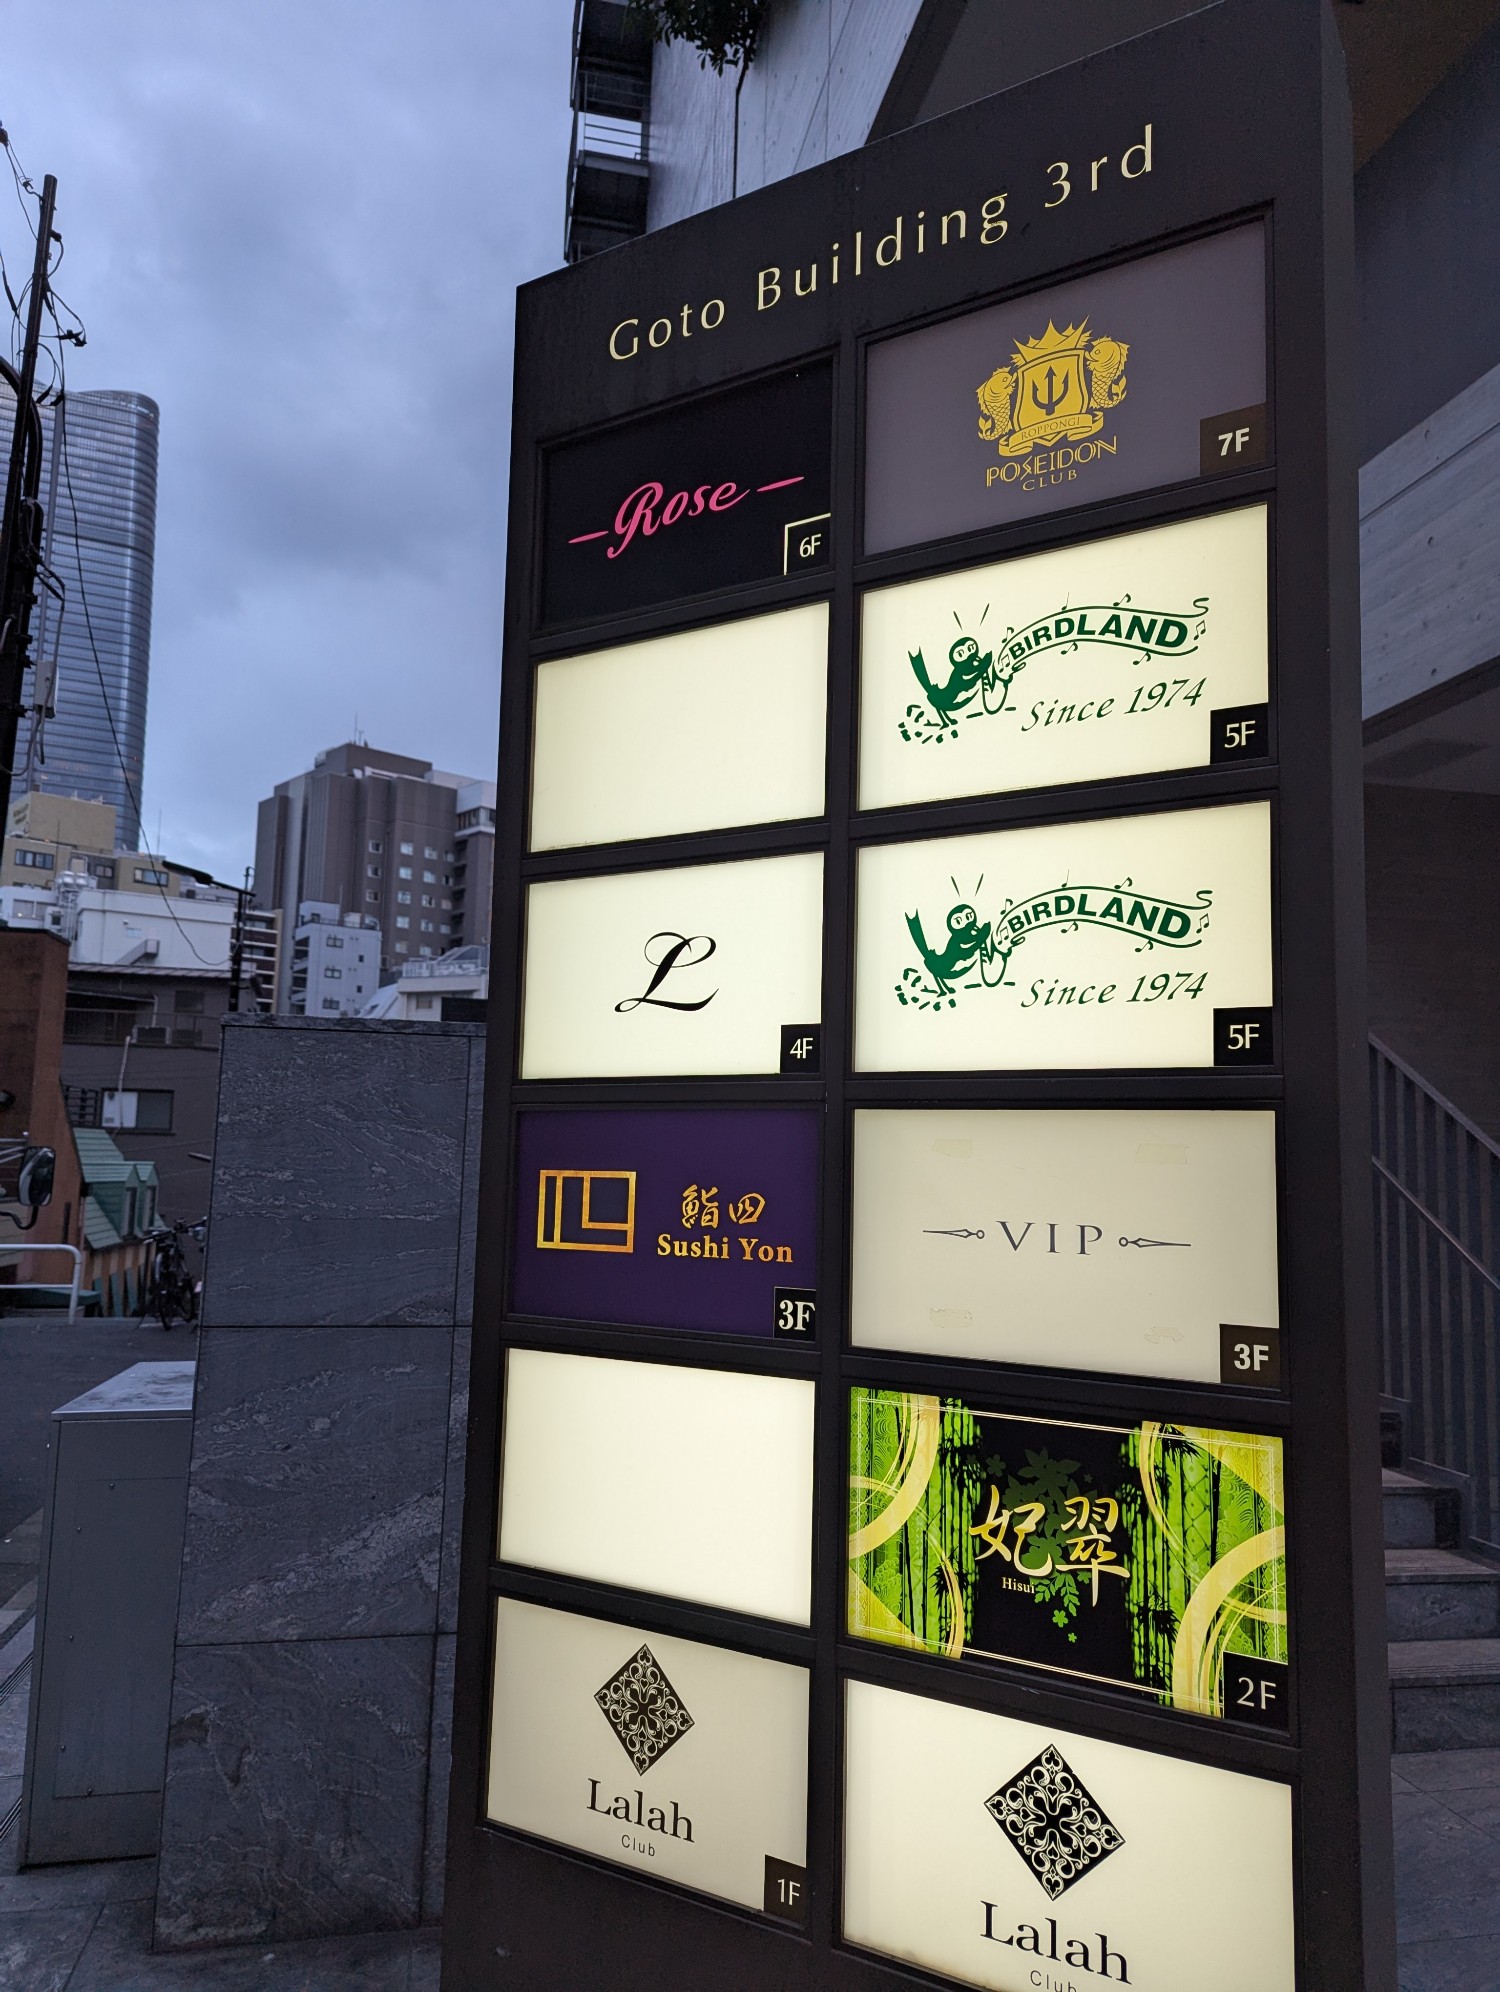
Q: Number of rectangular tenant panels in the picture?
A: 12